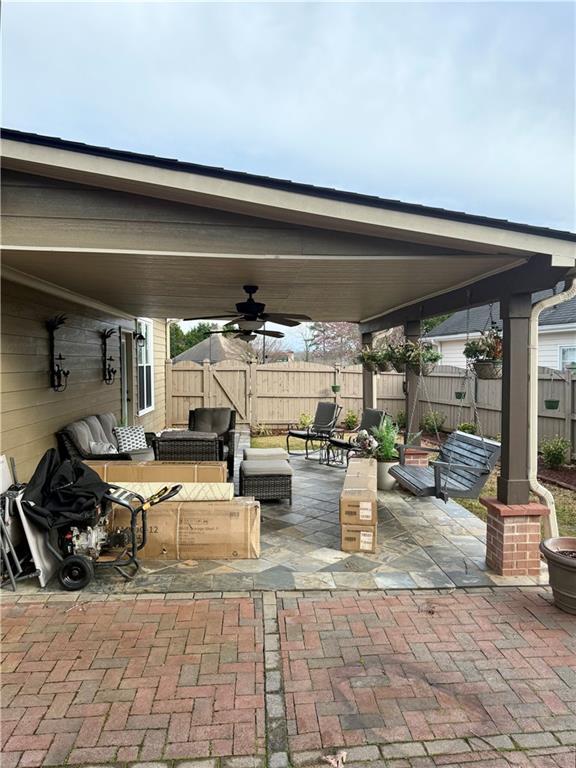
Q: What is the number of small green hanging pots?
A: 3